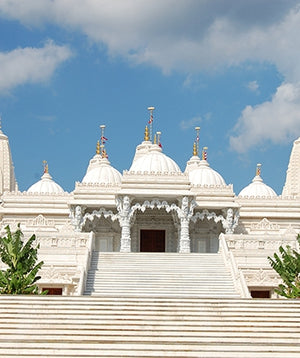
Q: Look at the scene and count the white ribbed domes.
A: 5